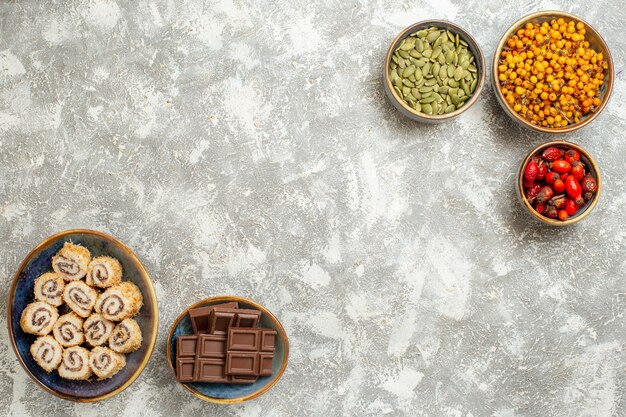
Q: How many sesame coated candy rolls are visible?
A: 12